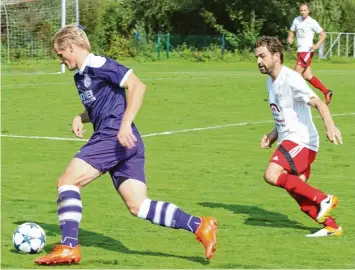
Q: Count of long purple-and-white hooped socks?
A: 2